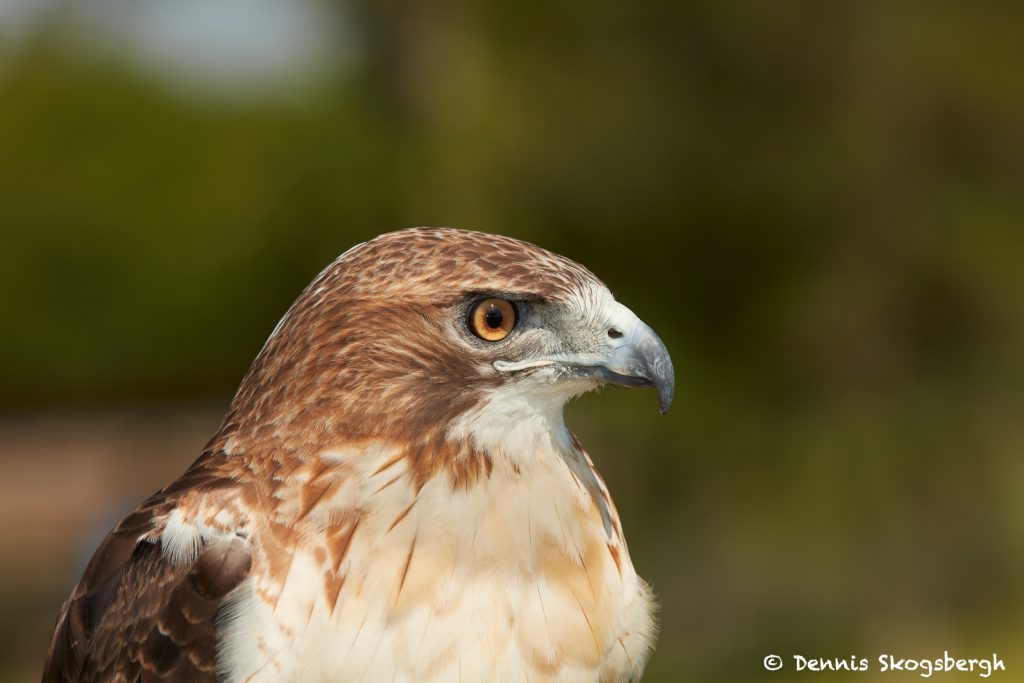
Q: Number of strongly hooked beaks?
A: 1